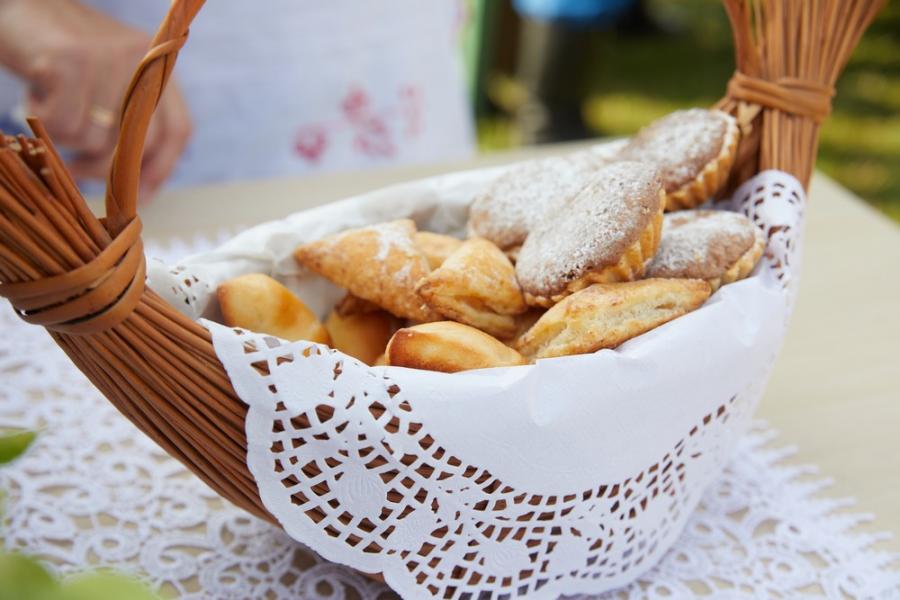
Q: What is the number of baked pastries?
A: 11